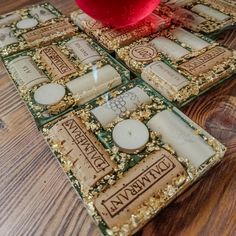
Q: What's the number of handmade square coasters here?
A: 6